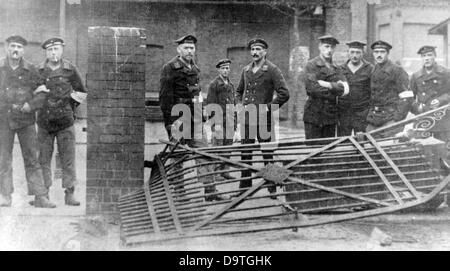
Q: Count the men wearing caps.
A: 9